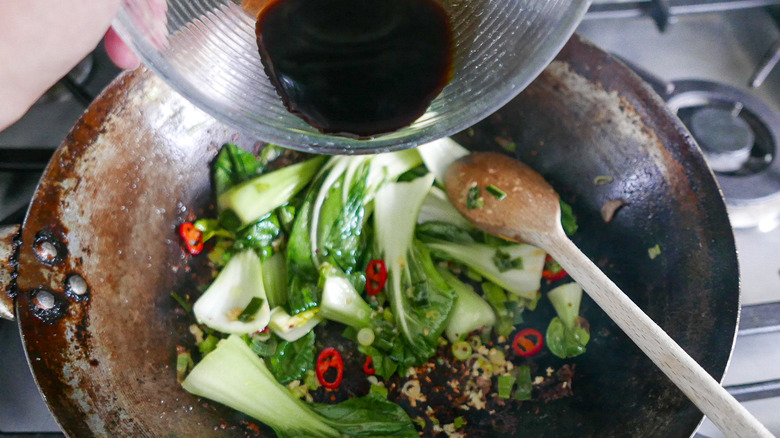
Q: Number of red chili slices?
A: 6